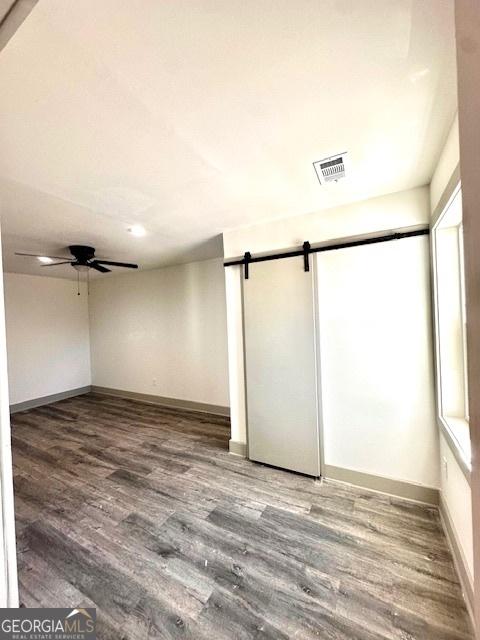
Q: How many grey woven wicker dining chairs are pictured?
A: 0